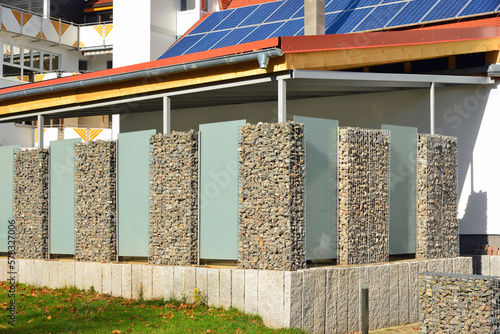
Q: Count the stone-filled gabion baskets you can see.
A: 7